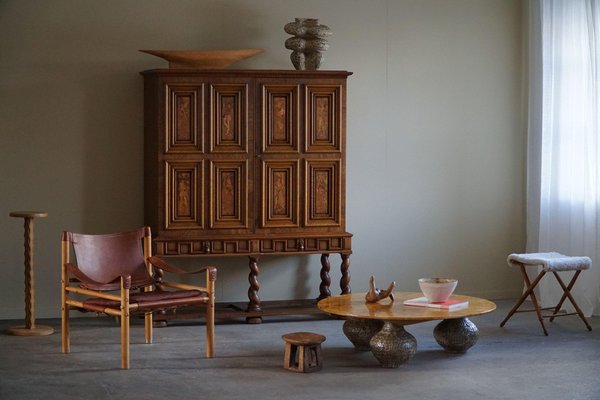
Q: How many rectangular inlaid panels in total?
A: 8